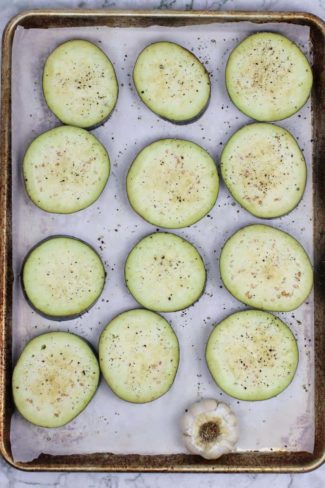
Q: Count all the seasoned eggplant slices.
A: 12